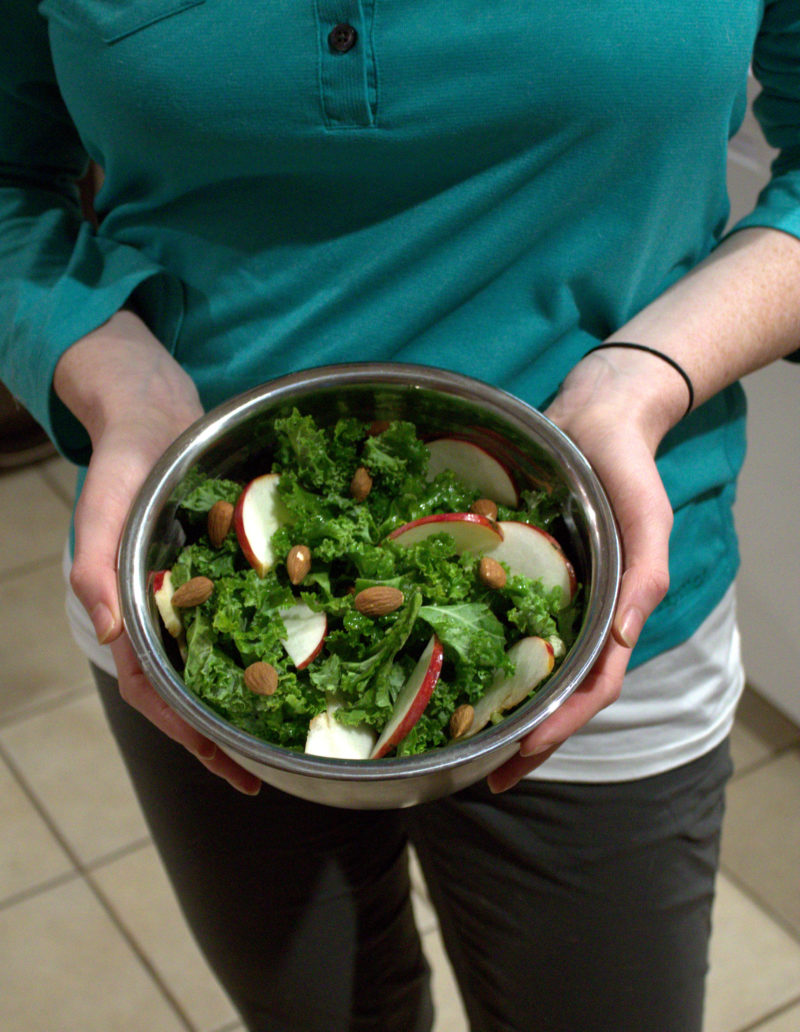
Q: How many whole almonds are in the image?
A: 9